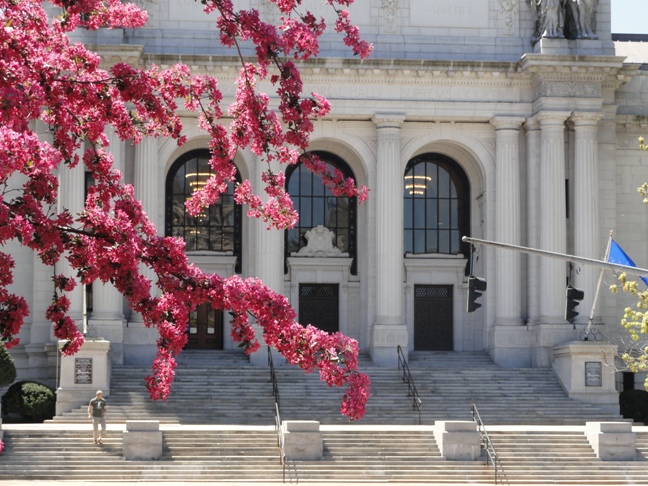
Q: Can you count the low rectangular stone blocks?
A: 4